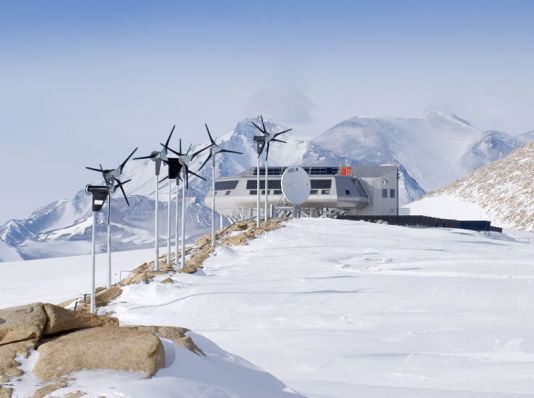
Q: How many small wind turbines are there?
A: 9